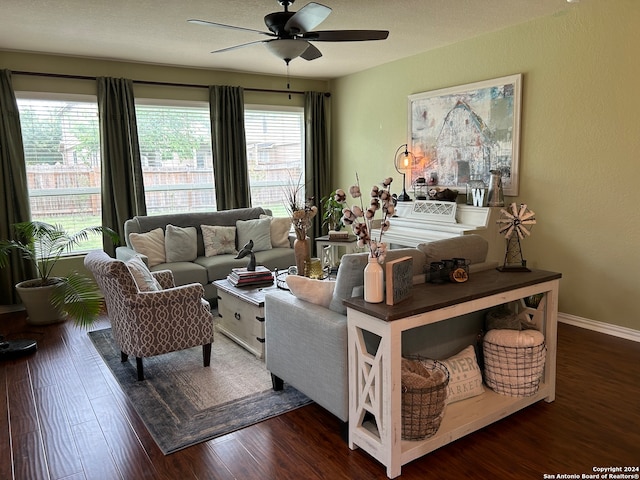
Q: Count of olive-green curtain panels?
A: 4